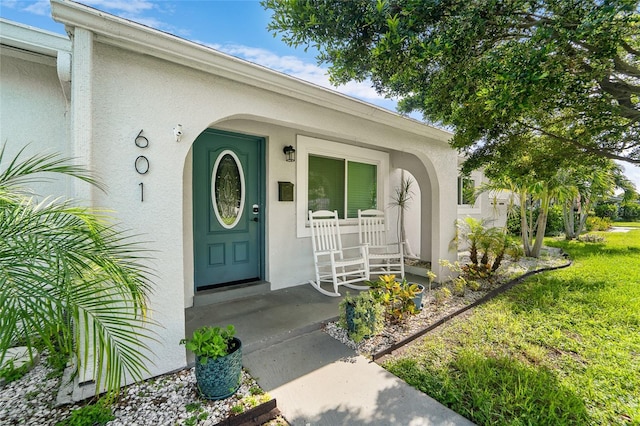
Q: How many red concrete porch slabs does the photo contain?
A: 0